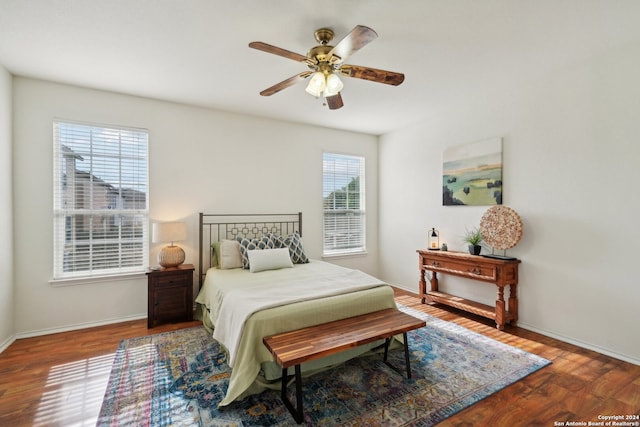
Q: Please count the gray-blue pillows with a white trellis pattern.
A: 2